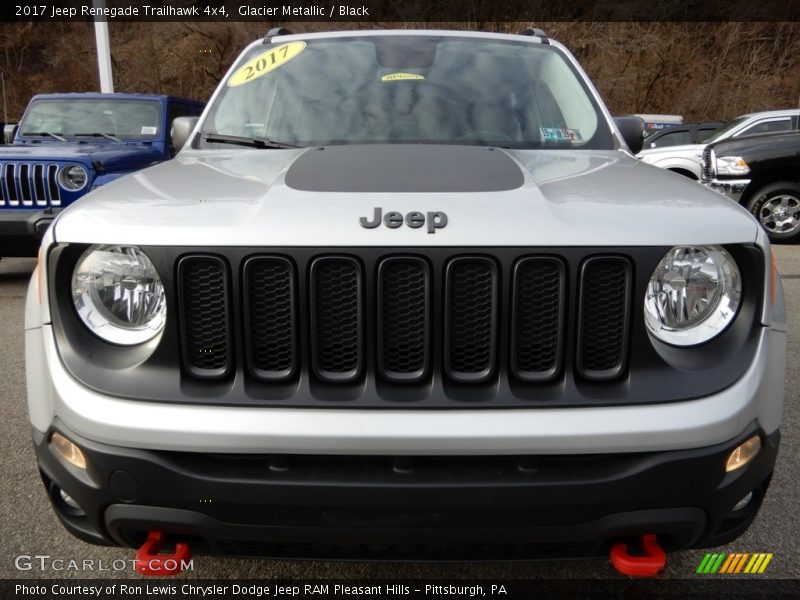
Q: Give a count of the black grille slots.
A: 7